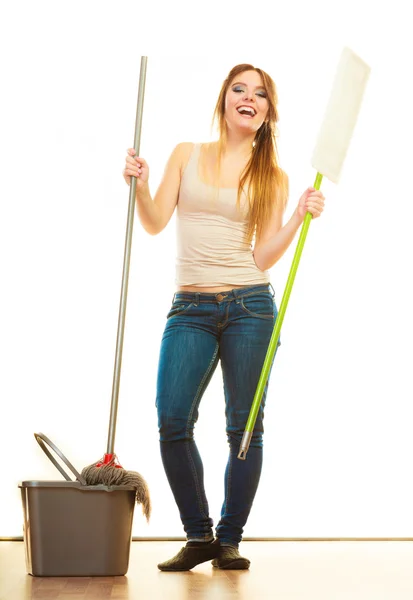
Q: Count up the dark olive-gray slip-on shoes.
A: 2